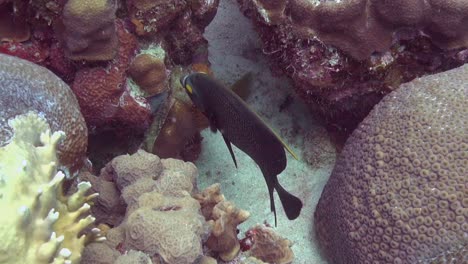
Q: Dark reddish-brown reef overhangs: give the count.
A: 2